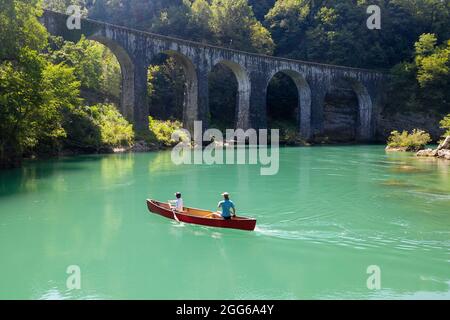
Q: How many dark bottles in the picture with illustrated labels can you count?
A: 0